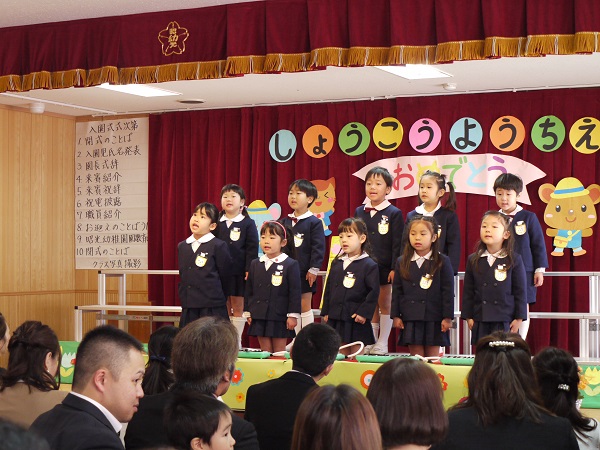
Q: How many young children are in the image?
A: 11